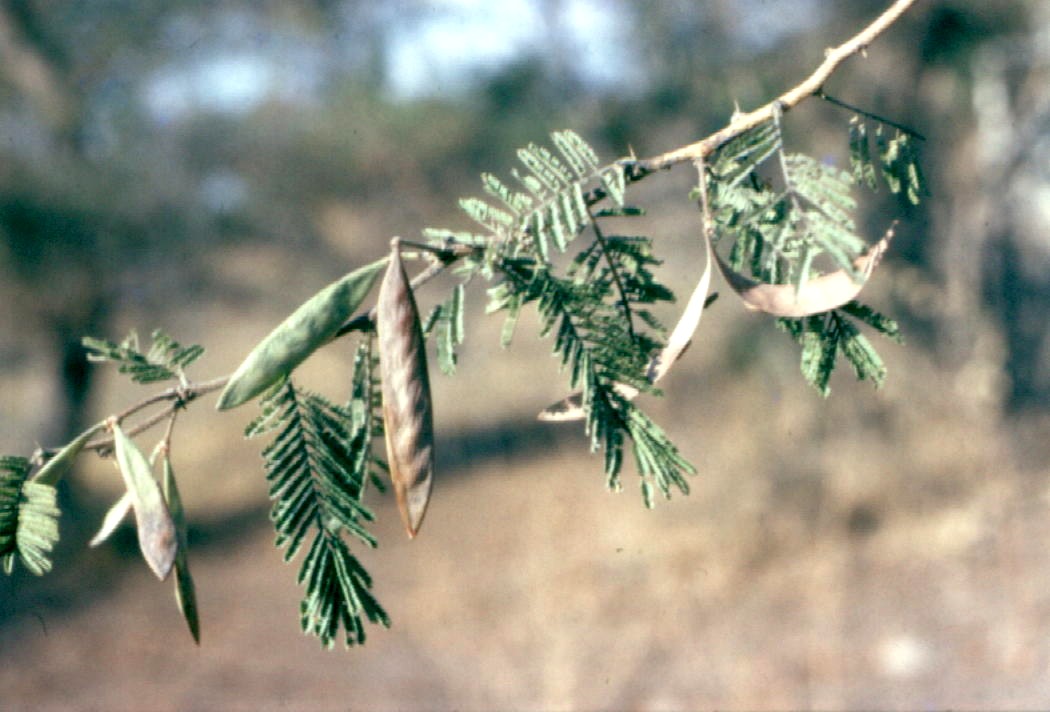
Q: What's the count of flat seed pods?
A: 9